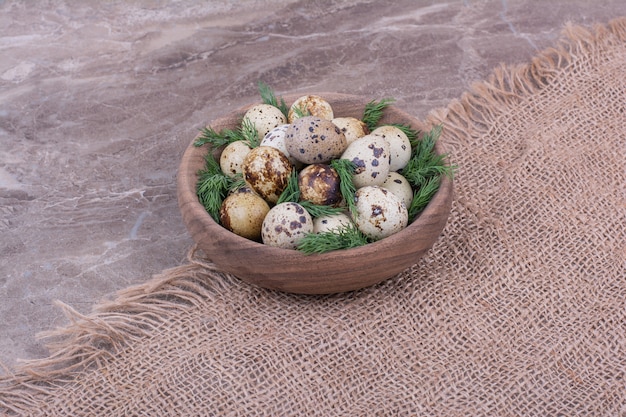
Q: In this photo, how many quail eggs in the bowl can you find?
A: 15